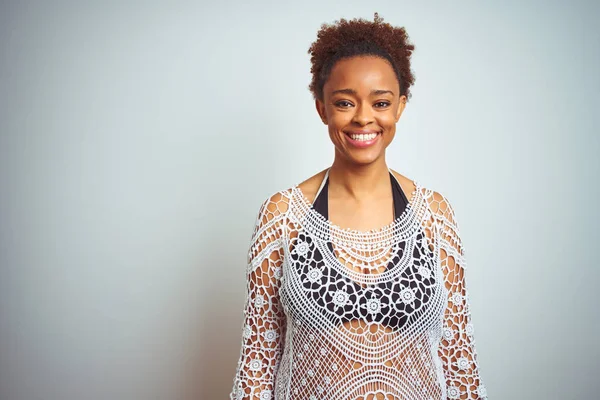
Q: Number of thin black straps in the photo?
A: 2